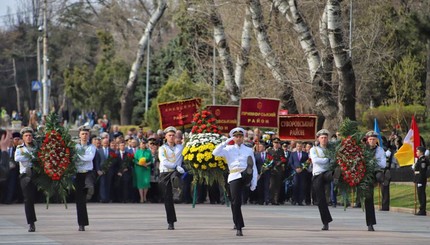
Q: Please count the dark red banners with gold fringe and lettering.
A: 4